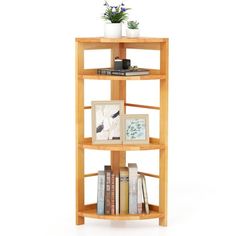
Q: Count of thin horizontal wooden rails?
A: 4